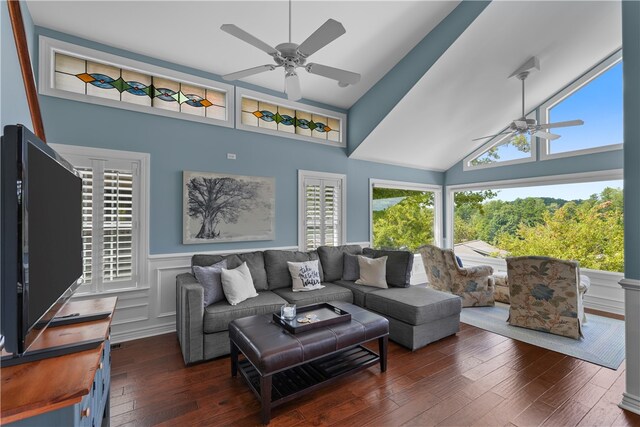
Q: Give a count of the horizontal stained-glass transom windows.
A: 2